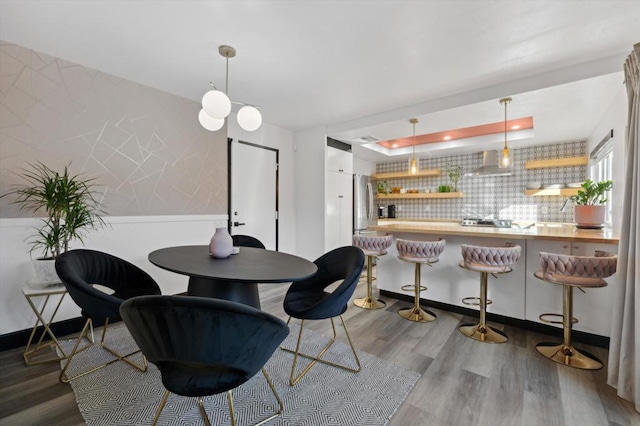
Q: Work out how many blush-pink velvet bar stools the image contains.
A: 4